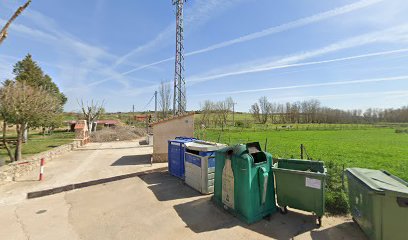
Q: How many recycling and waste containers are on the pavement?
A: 5